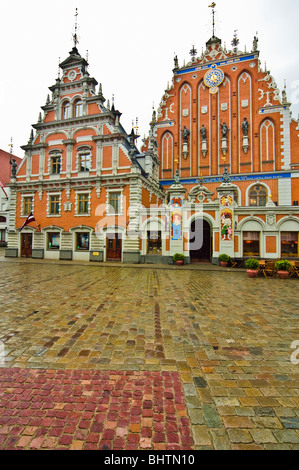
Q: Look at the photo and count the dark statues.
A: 4